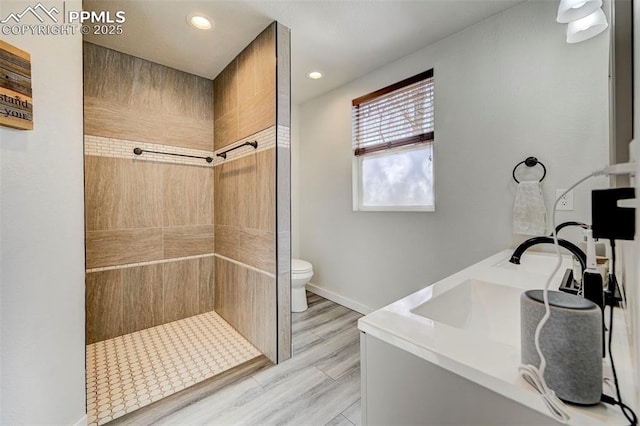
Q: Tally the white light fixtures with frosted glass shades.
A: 2